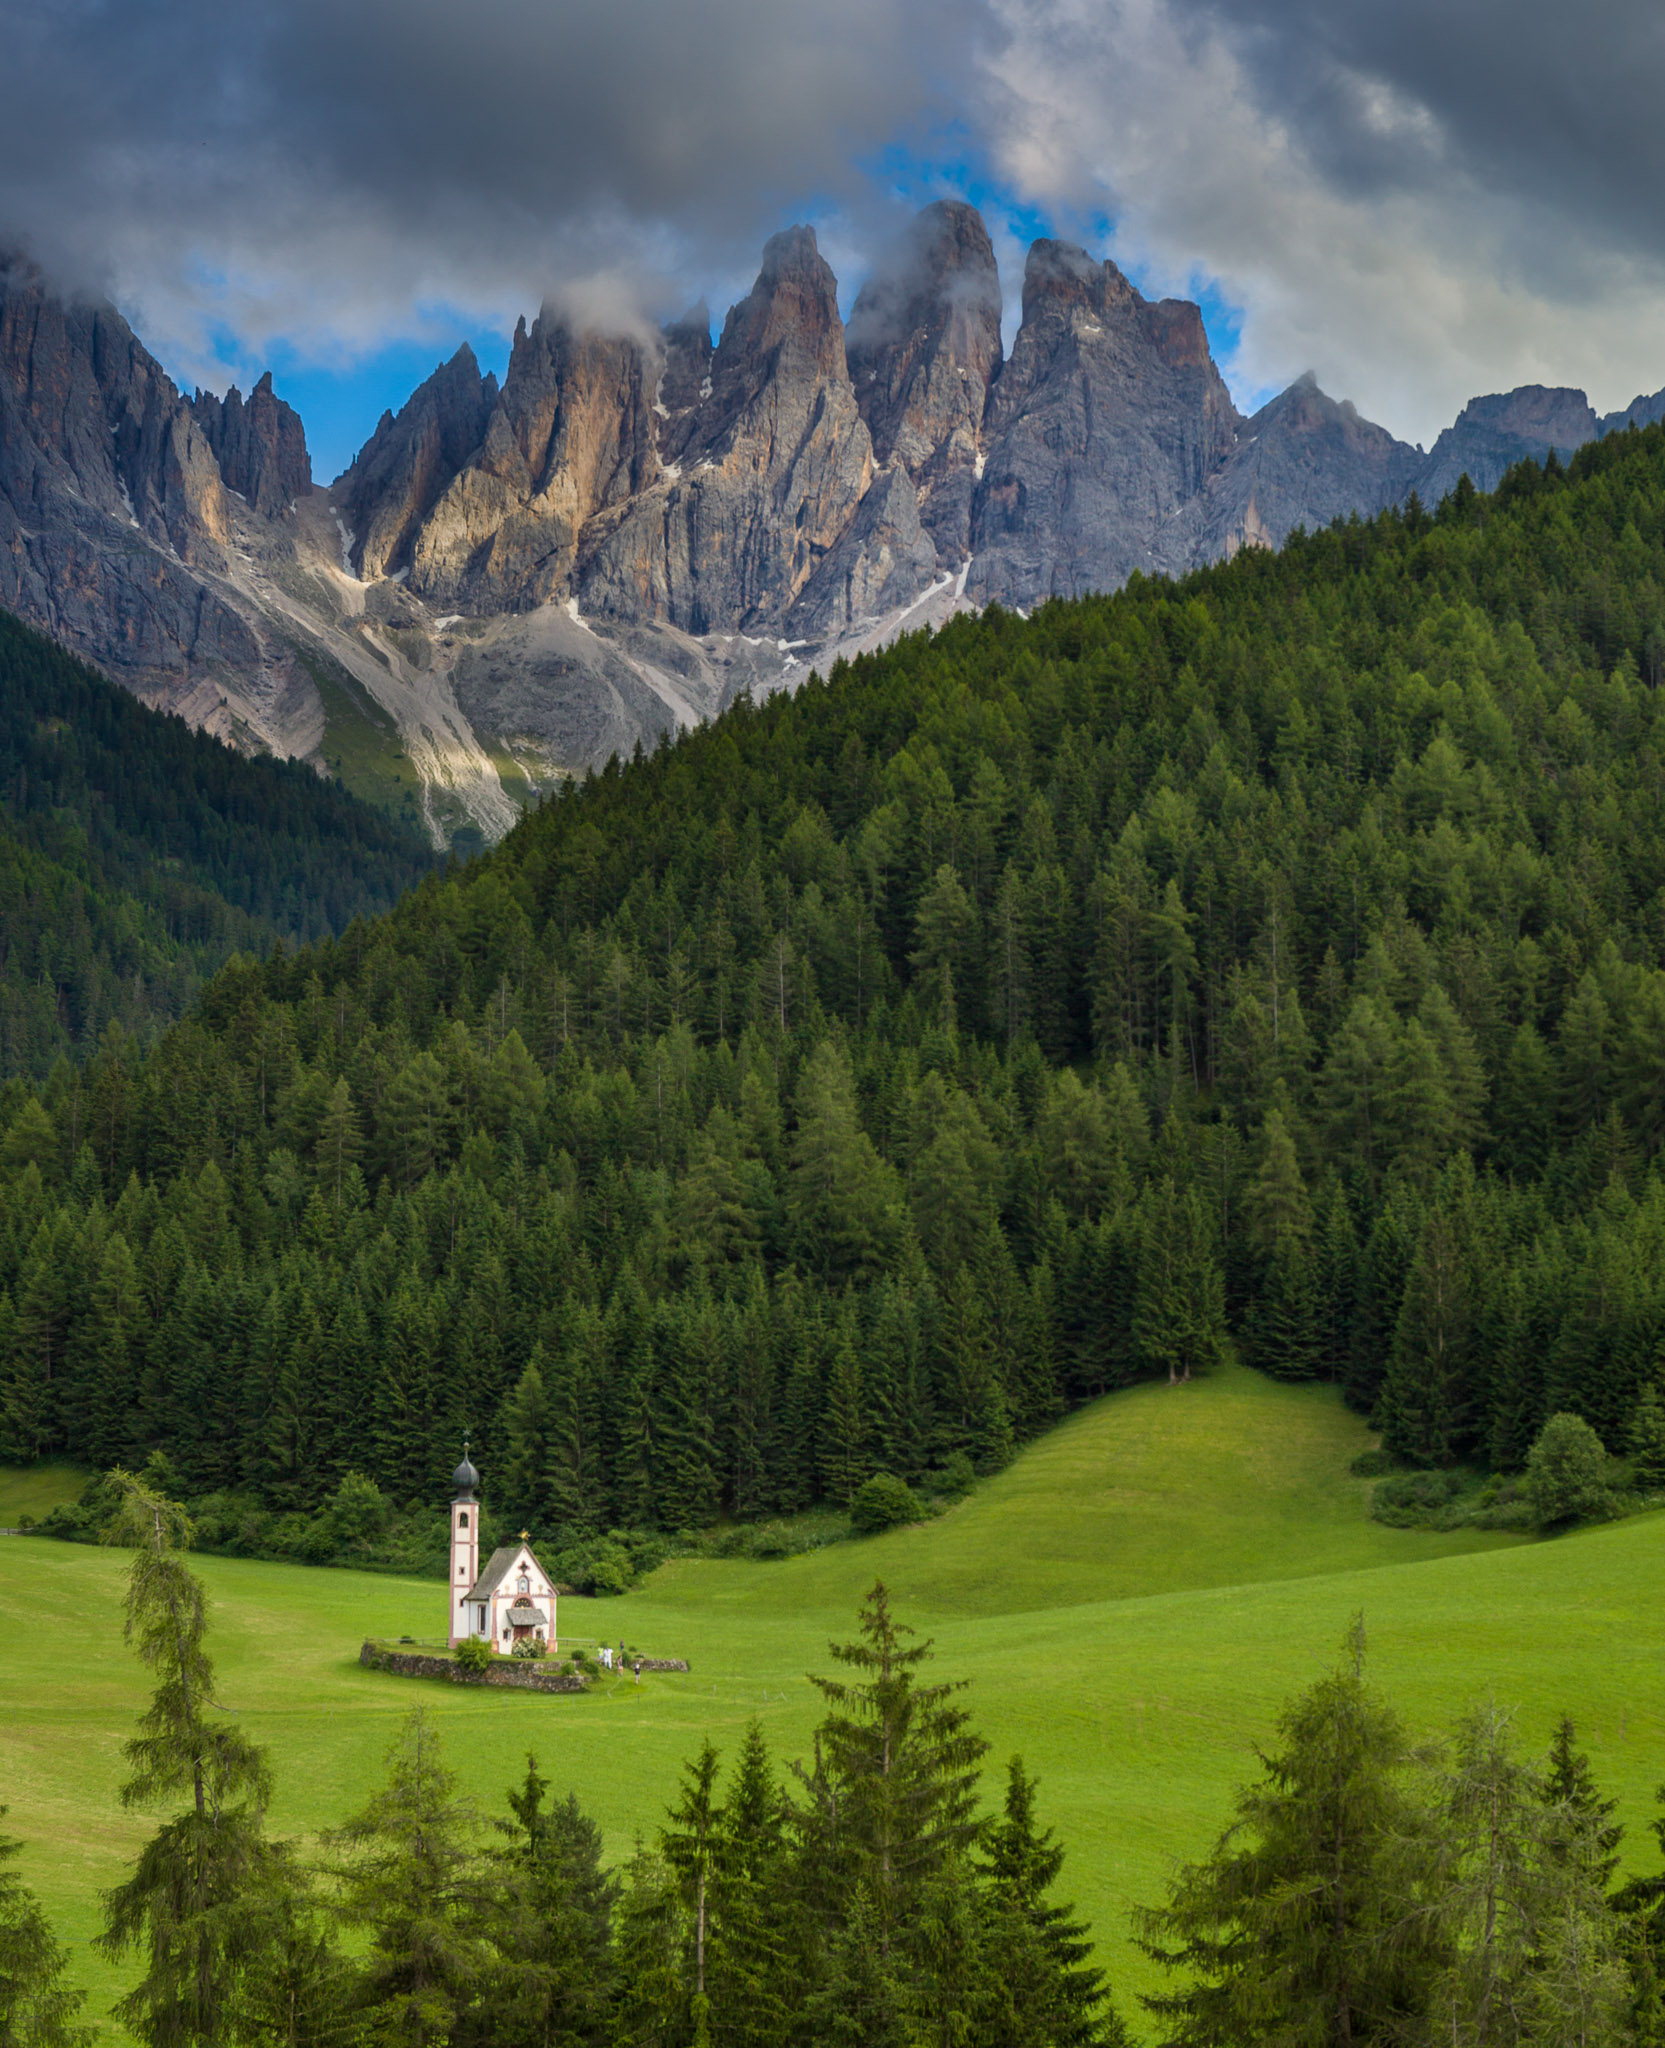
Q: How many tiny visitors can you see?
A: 5